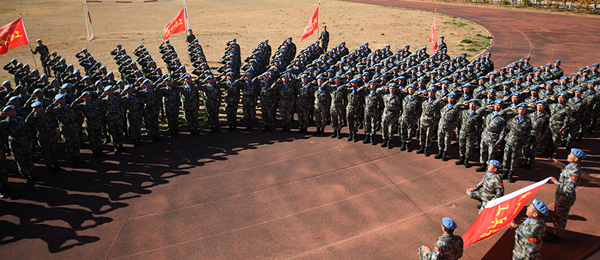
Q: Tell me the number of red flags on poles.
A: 4